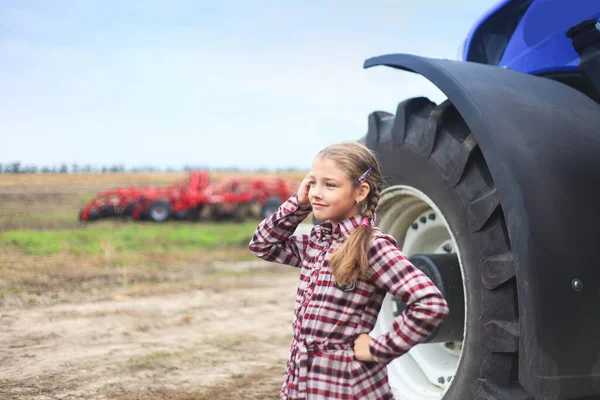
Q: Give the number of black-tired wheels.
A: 3